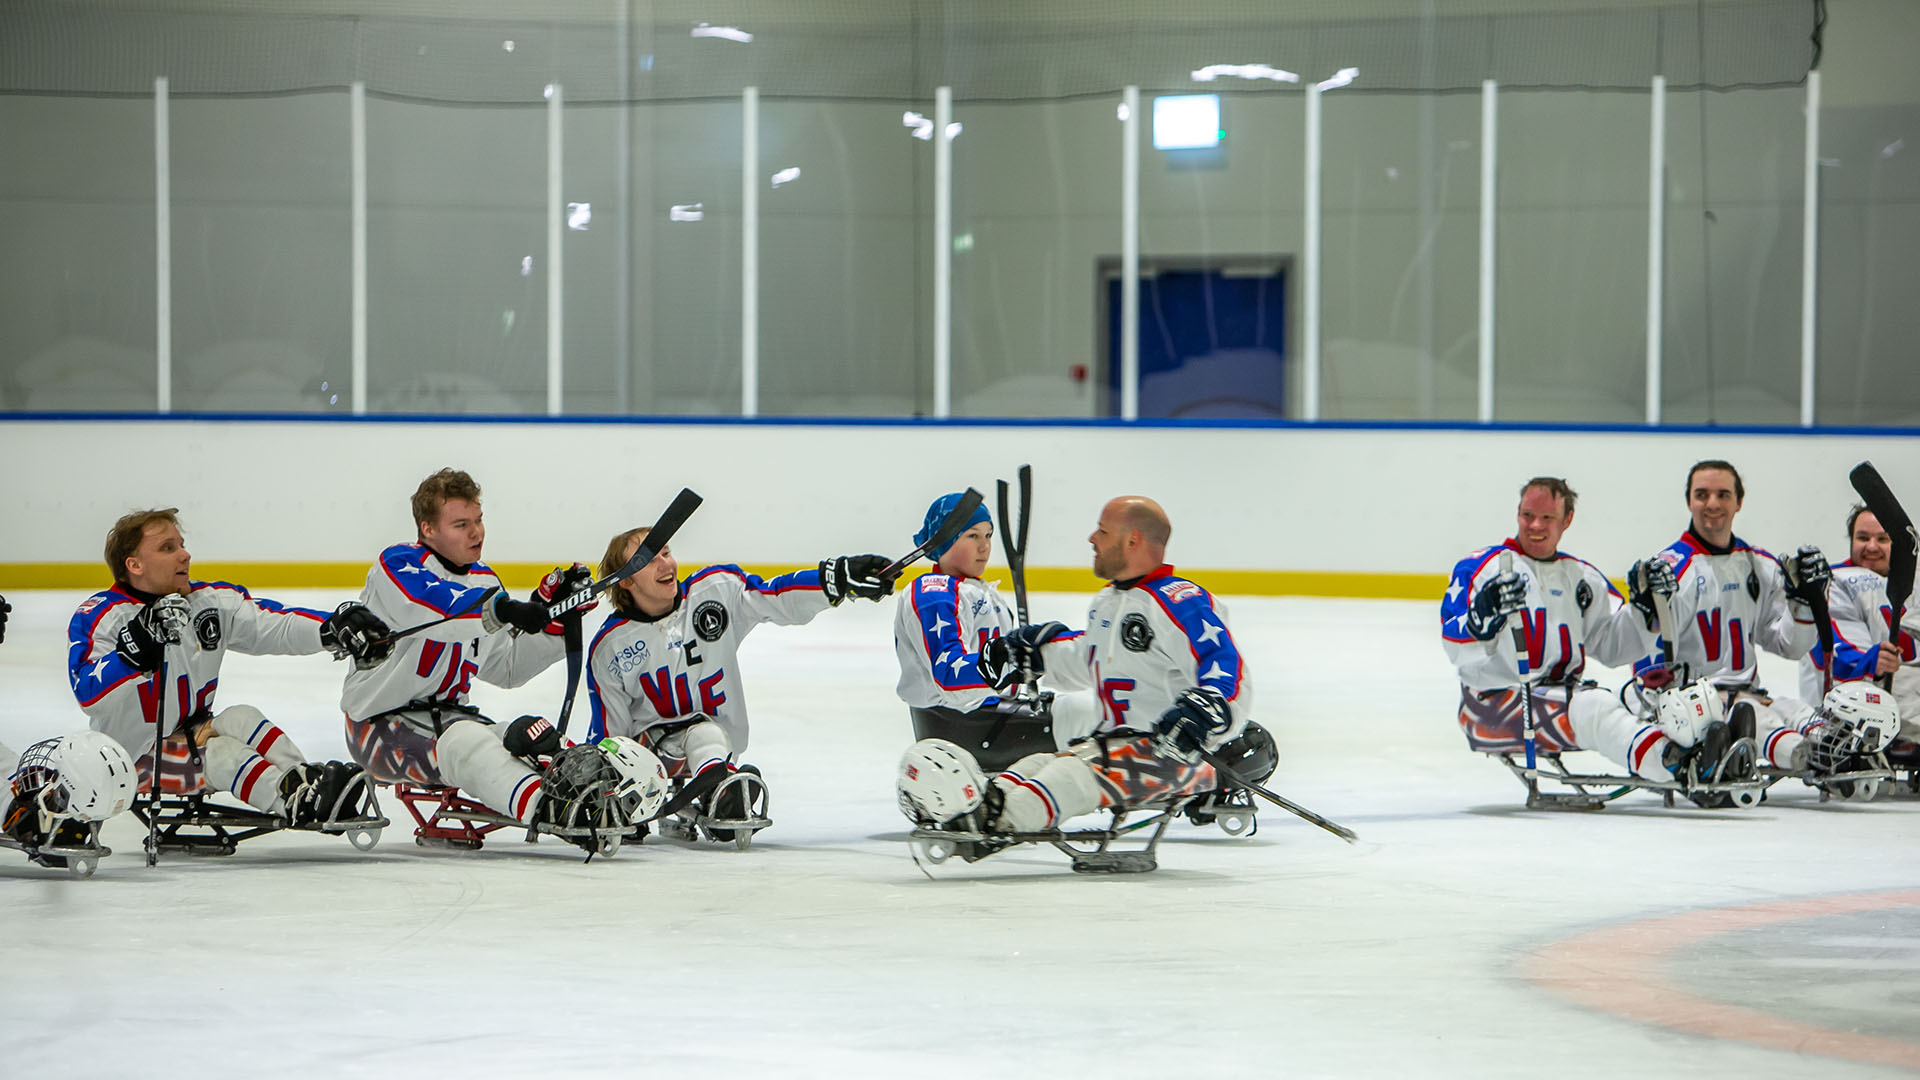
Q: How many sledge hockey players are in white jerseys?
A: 8